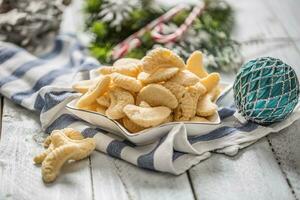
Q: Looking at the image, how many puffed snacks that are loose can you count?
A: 3